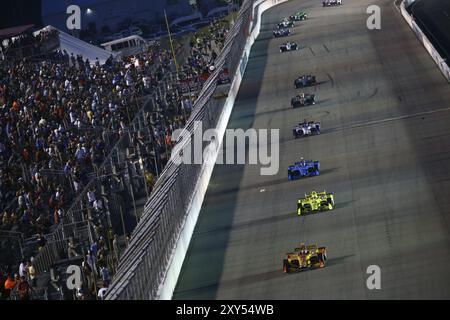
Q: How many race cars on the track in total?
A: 11